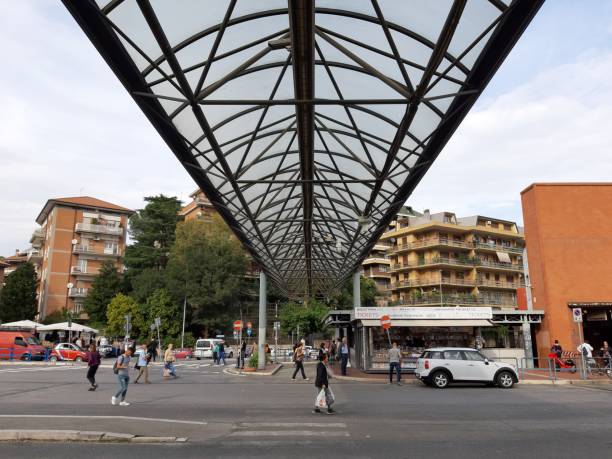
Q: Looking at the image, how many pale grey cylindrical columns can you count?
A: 2